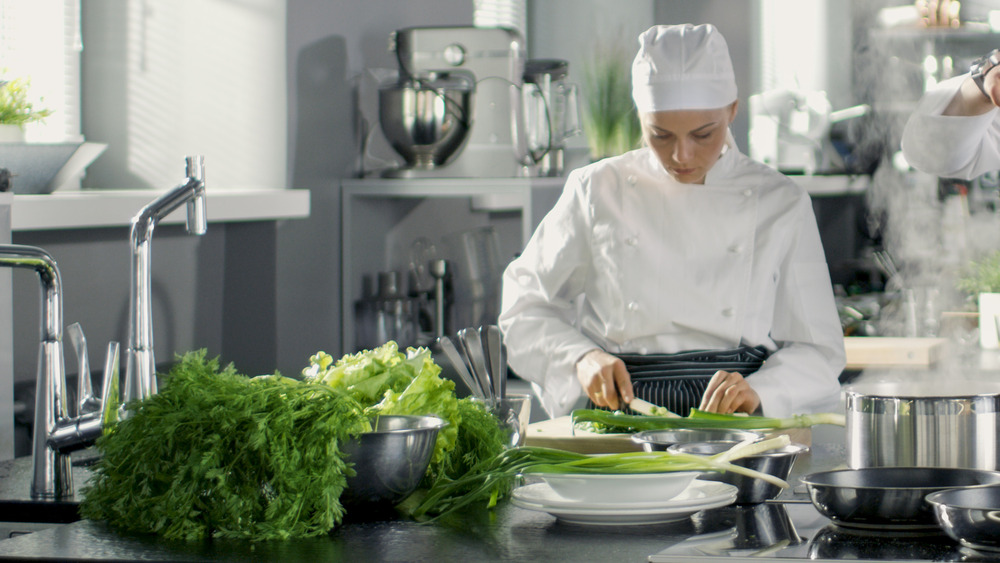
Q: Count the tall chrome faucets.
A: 2